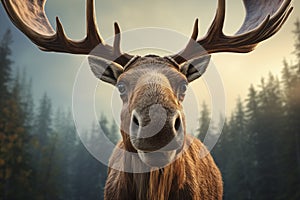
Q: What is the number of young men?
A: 0